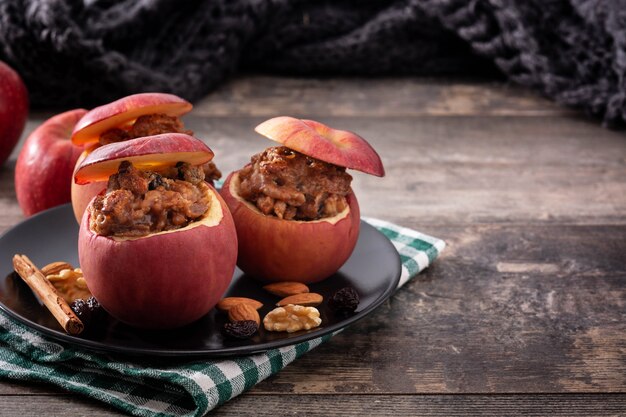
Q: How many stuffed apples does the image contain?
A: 3